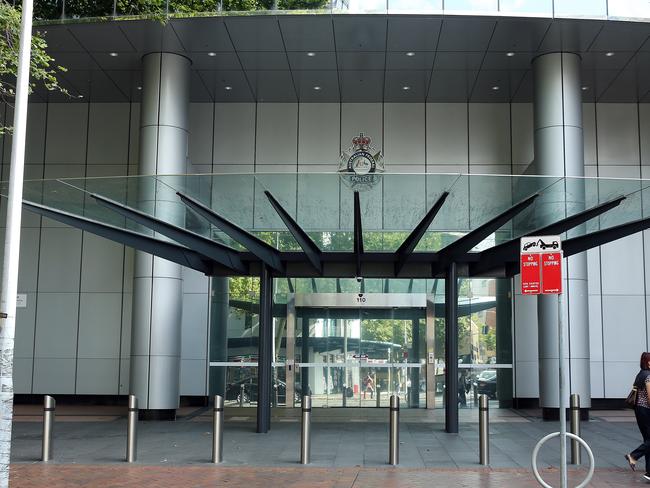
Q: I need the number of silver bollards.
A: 7